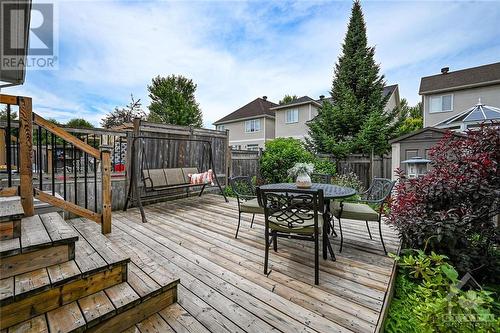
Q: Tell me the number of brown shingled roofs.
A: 2